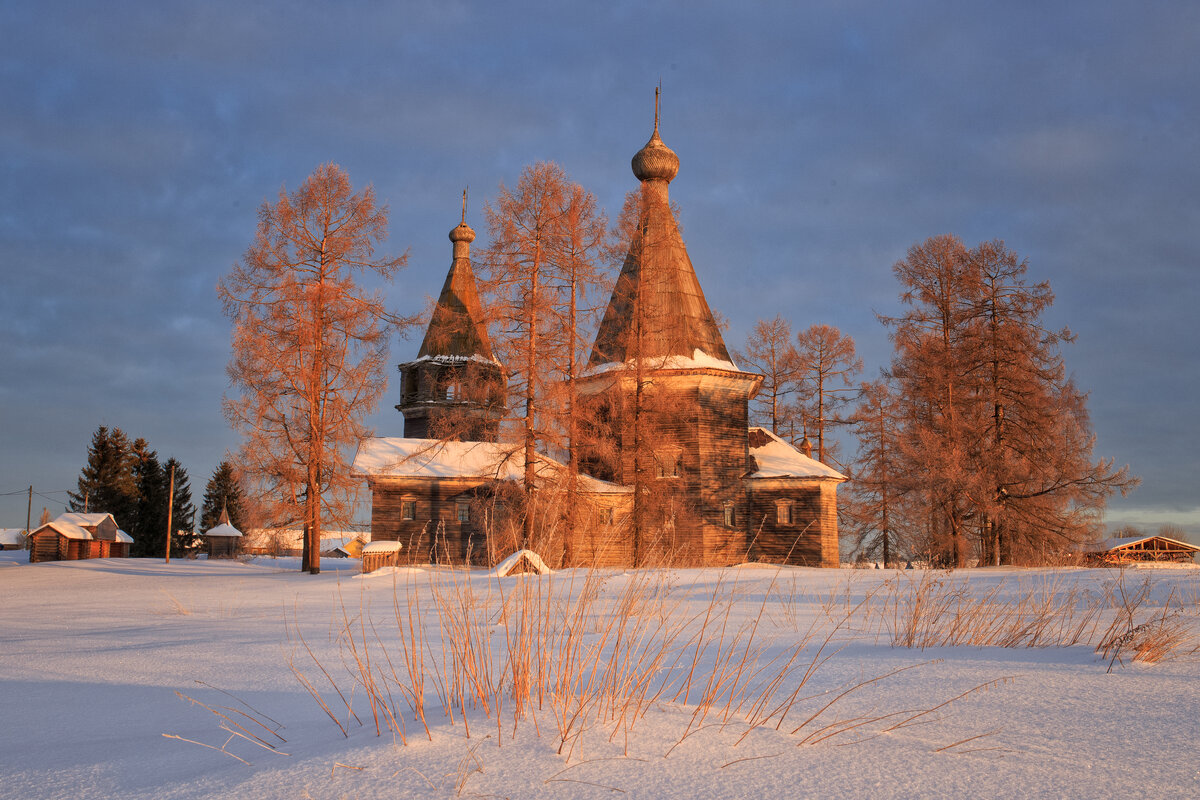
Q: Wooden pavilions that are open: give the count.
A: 1